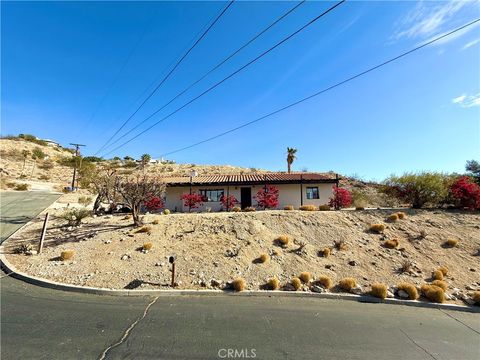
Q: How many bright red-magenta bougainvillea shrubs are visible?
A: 6